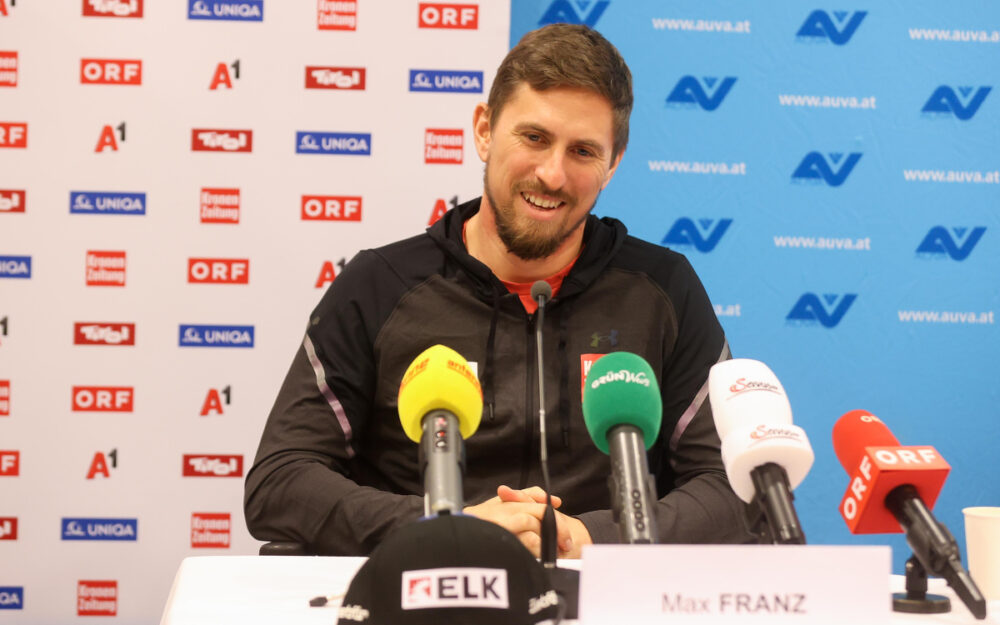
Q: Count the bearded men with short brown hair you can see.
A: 1